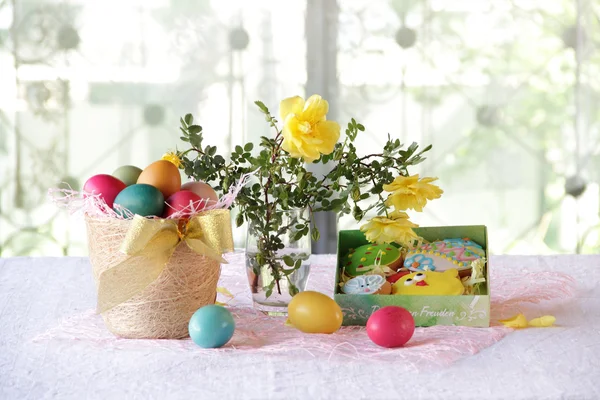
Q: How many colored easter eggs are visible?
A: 9